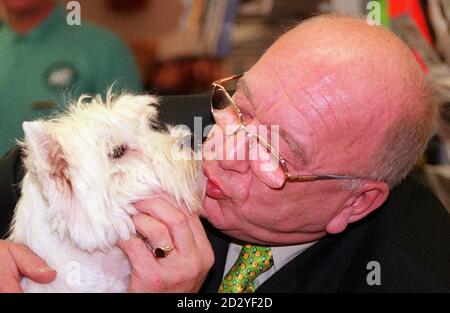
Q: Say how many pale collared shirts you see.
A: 1